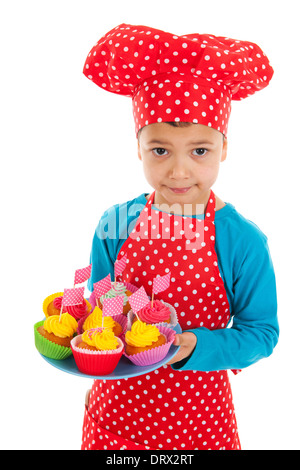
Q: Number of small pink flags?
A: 7